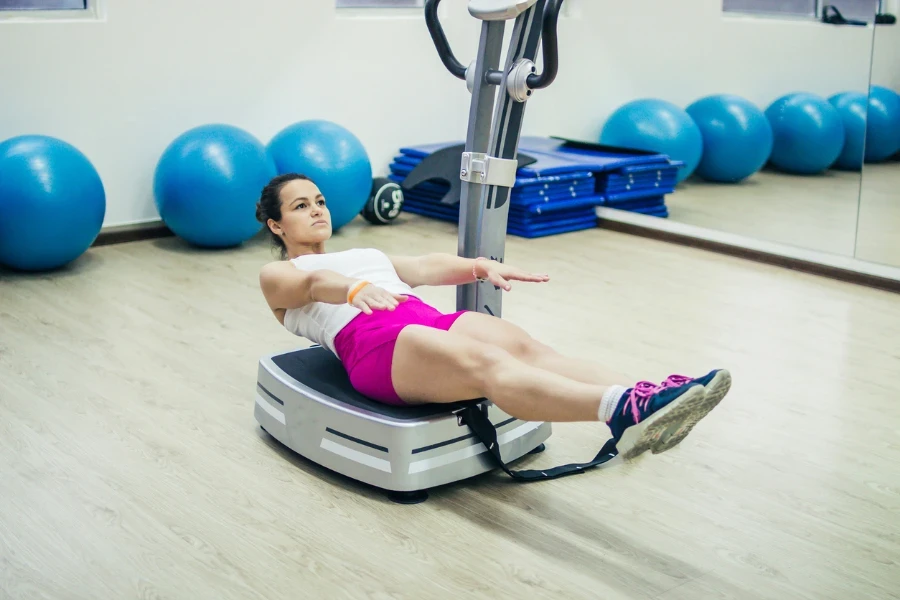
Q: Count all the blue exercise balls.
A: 8